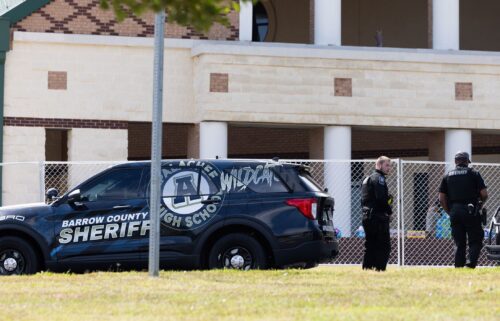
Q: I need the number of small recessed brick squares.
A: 4